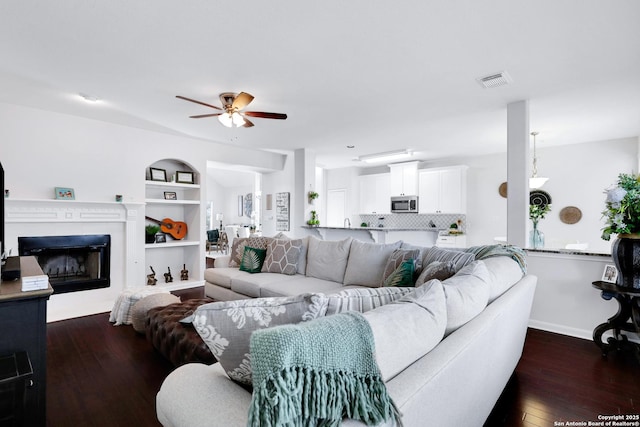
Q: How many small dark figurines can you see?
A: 3